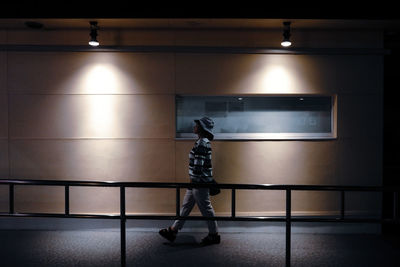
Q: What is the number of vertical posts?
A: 7